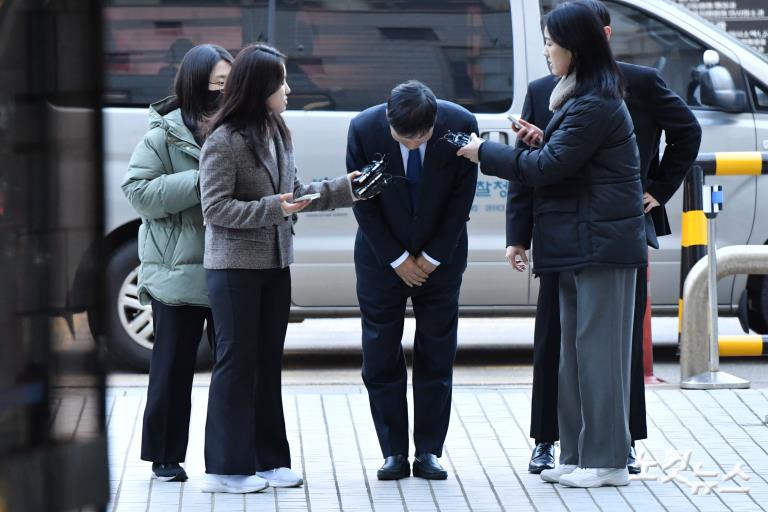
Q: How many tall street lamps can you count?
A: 0